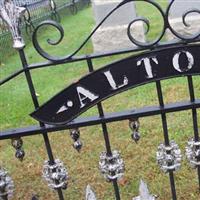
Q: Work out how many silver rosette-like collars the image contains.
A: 5